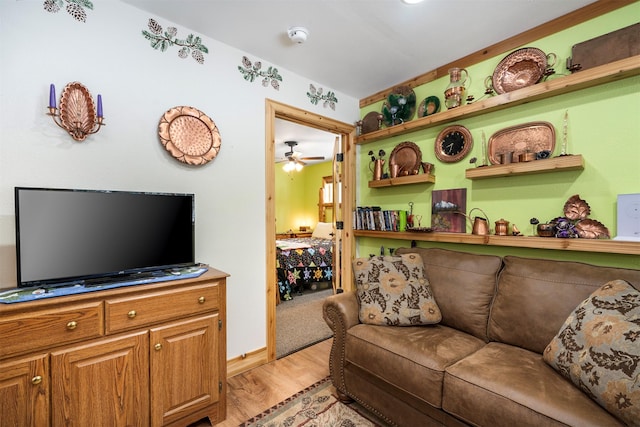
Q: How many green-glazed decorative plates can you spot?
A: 2